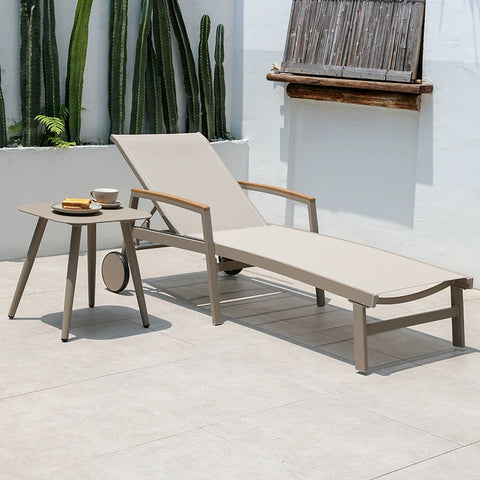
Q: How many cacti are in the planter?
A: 11